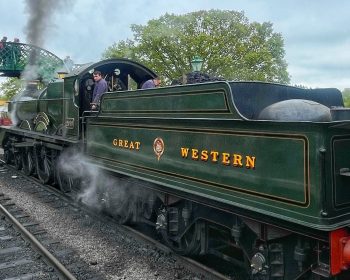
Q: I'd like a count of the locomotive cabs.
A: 1